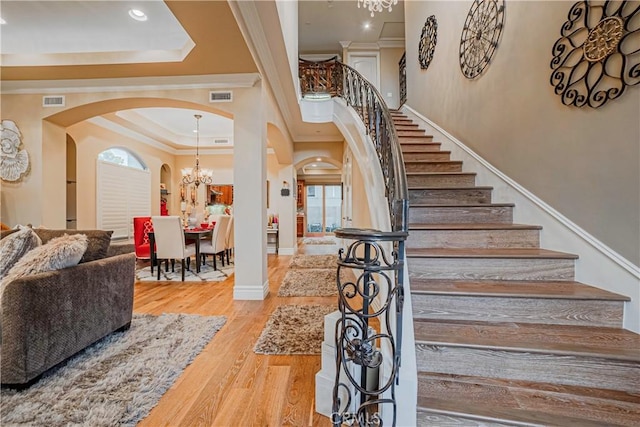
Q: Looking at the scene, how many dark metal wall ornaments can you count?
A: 3